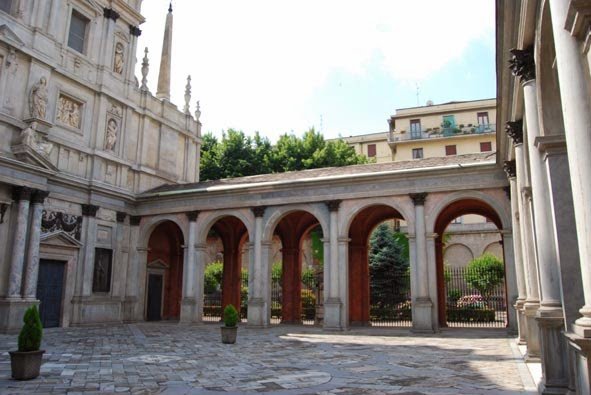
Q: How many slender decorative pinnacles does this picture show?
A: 4